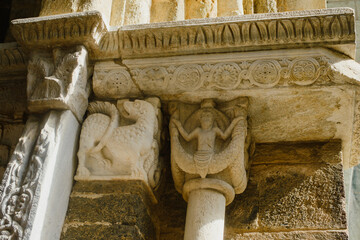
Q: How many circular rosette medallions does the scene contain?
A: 6